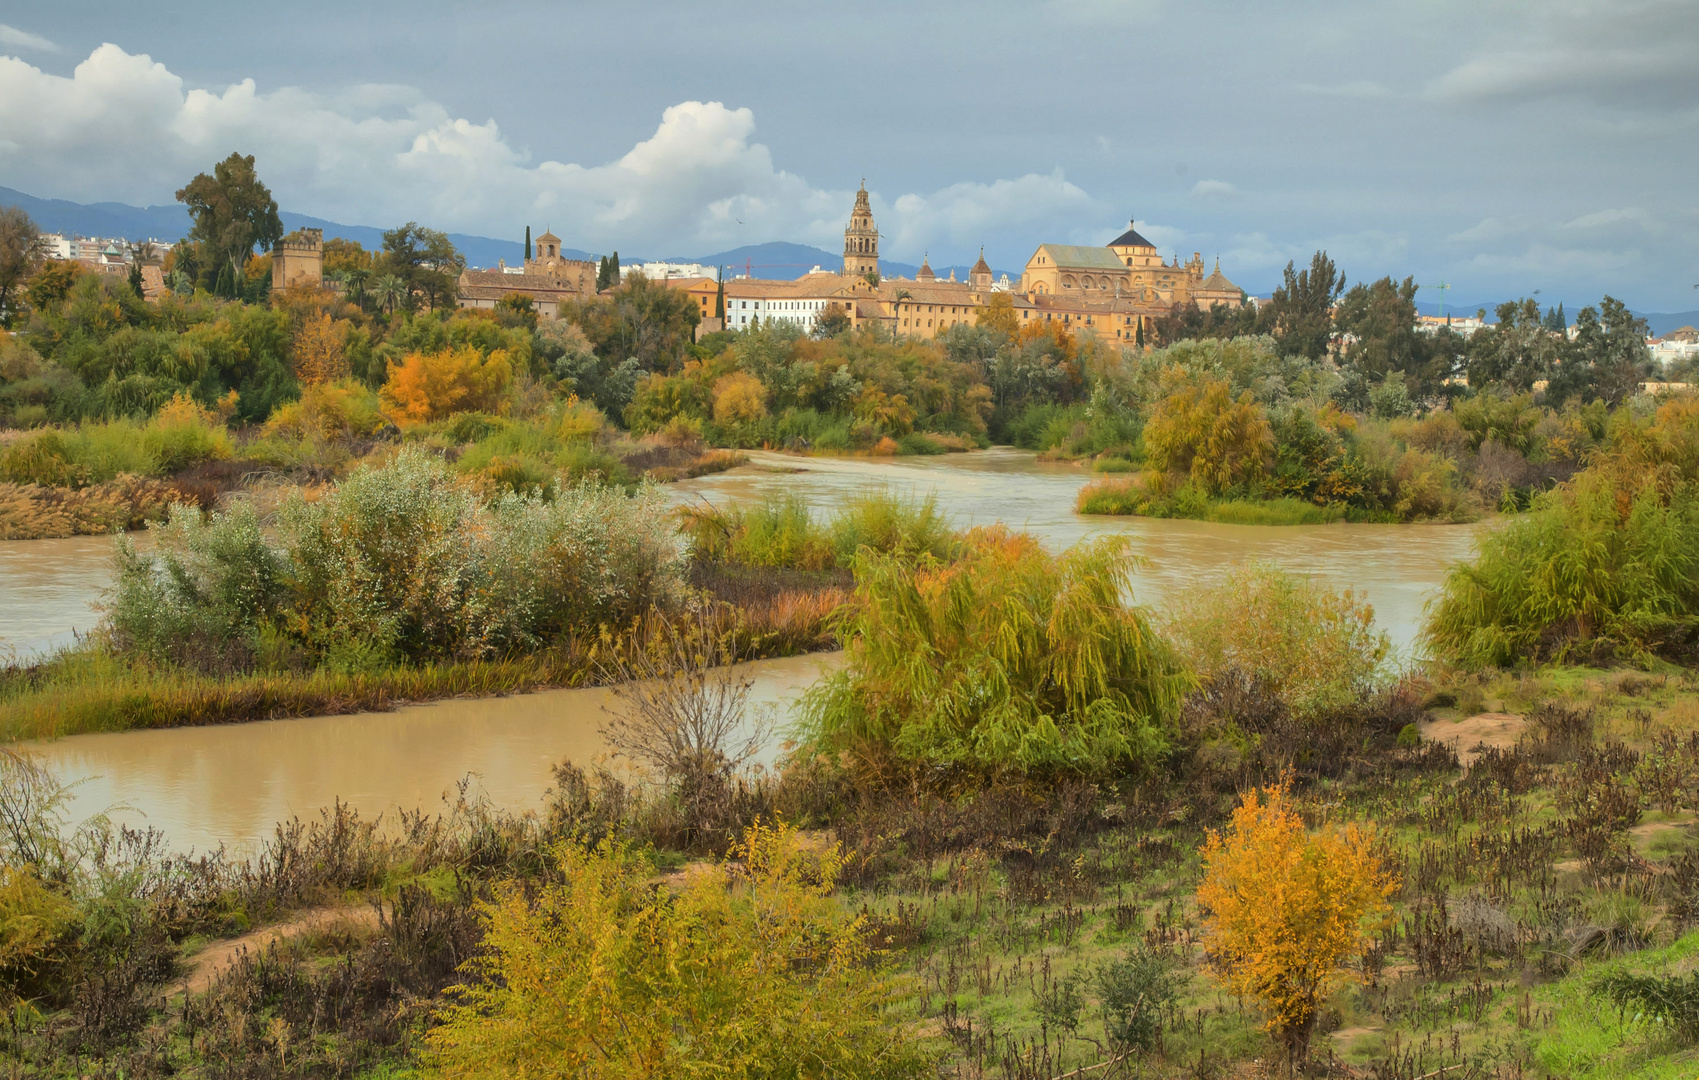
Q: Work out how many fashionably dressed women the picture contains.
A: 0